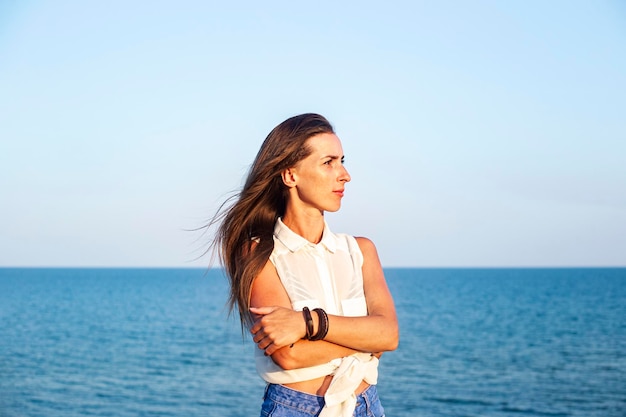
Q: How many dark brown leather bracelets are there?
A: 2